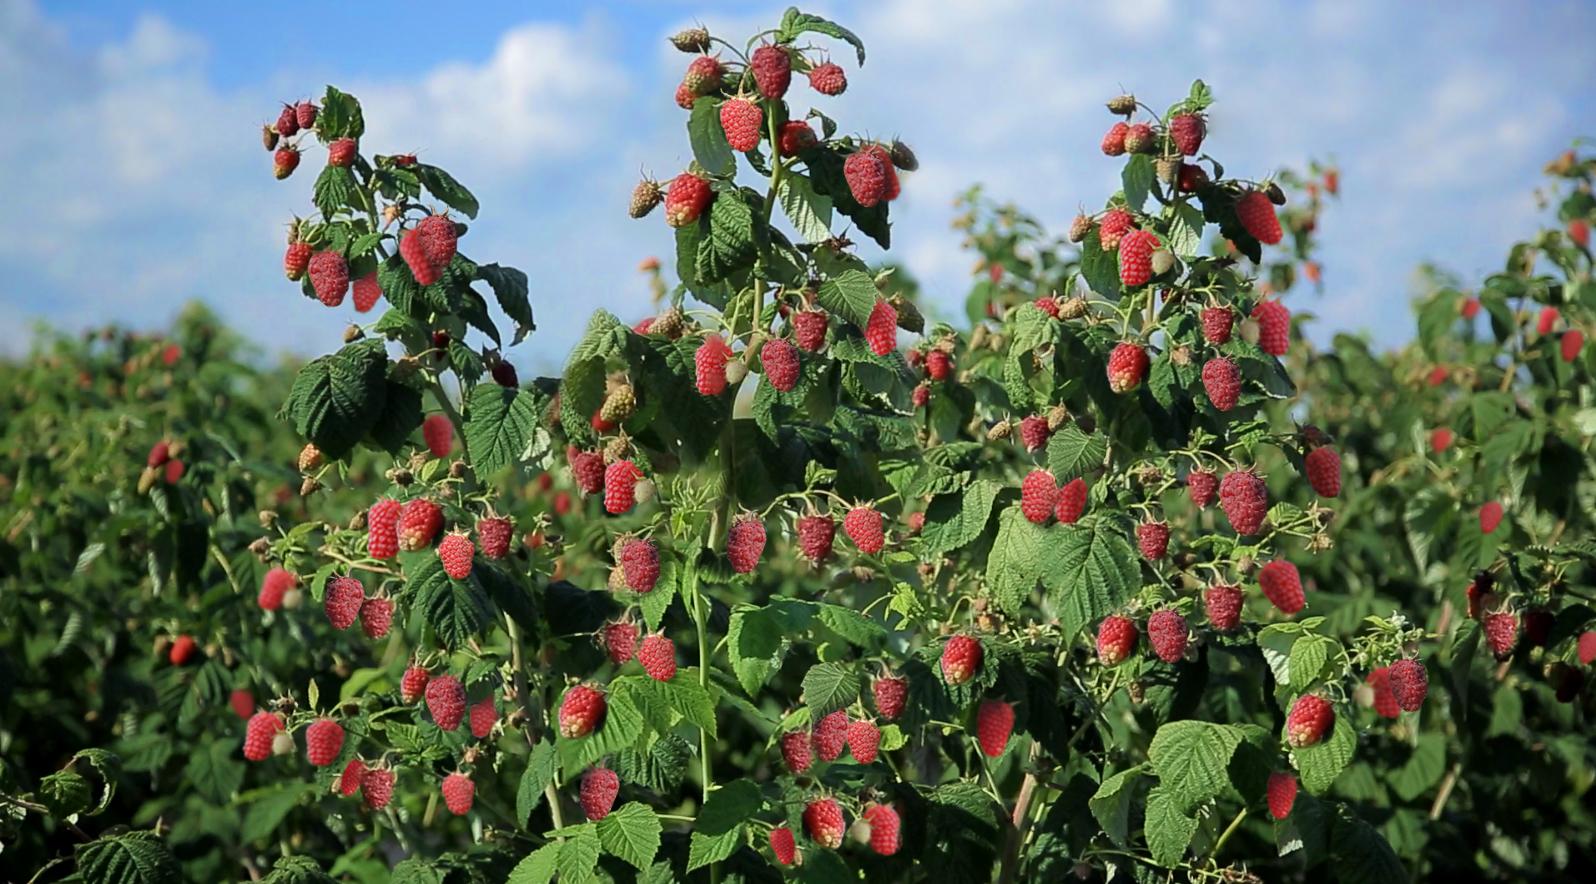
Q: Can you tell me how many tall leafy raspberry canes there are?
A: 3